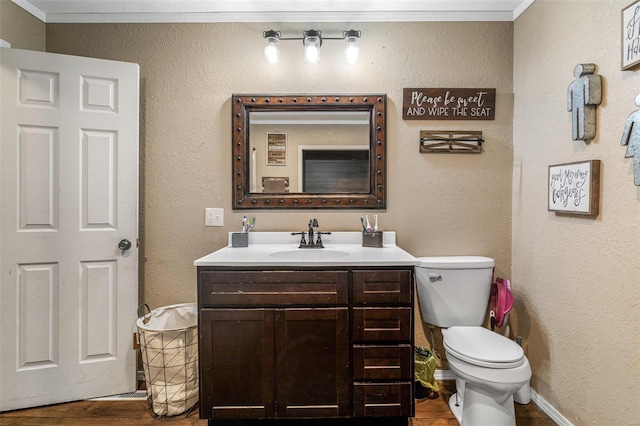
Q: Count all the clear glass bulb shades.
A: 3